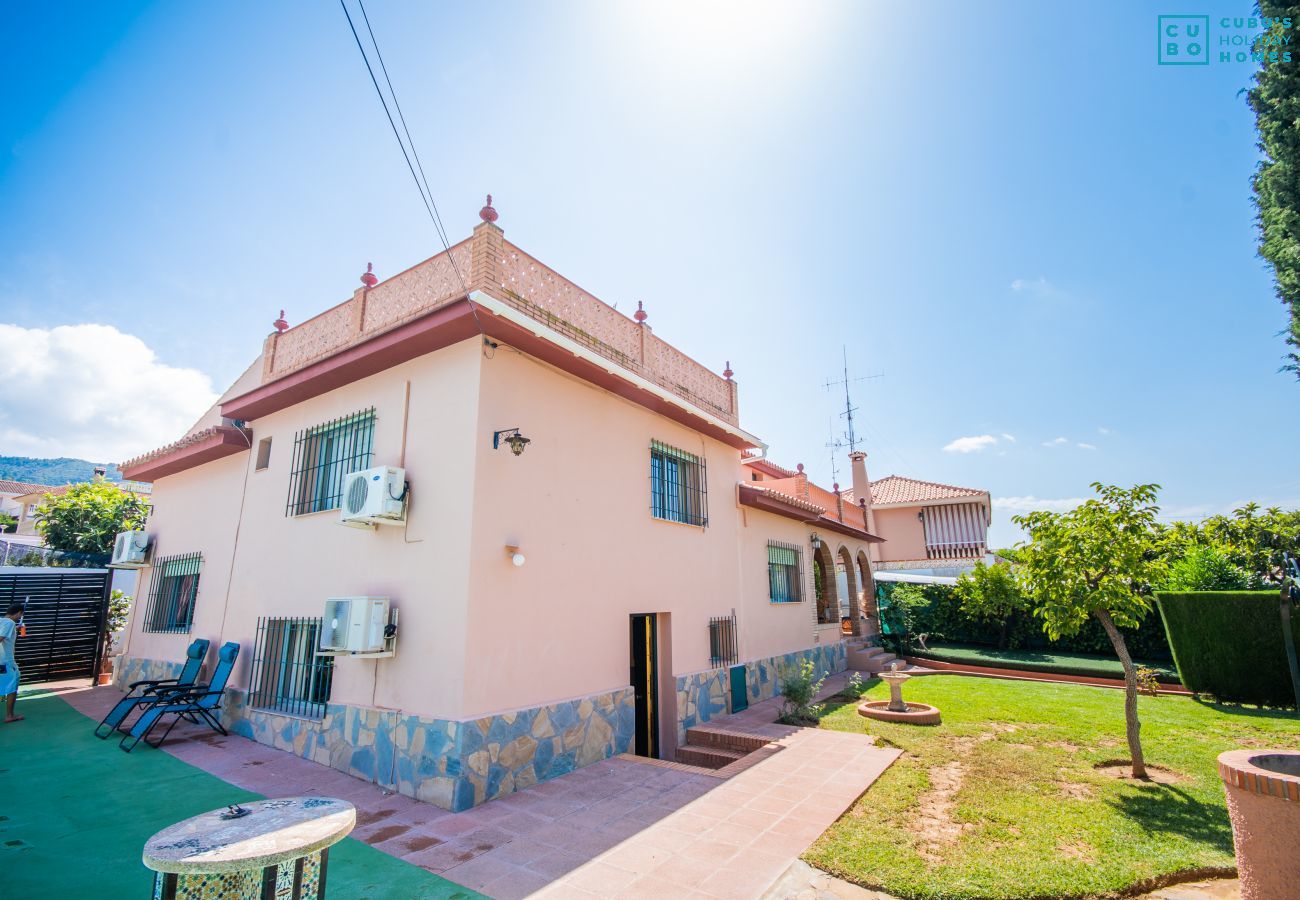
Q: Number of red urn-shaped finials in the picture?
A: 5